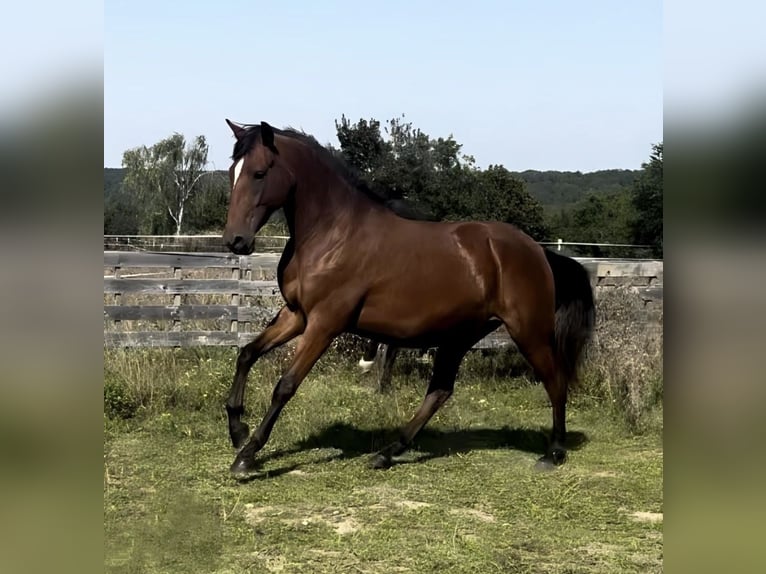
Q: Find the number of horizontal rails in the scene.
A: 4